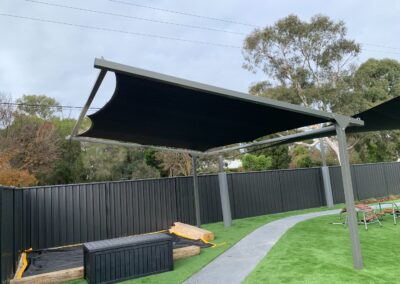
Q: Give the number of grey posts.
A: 4